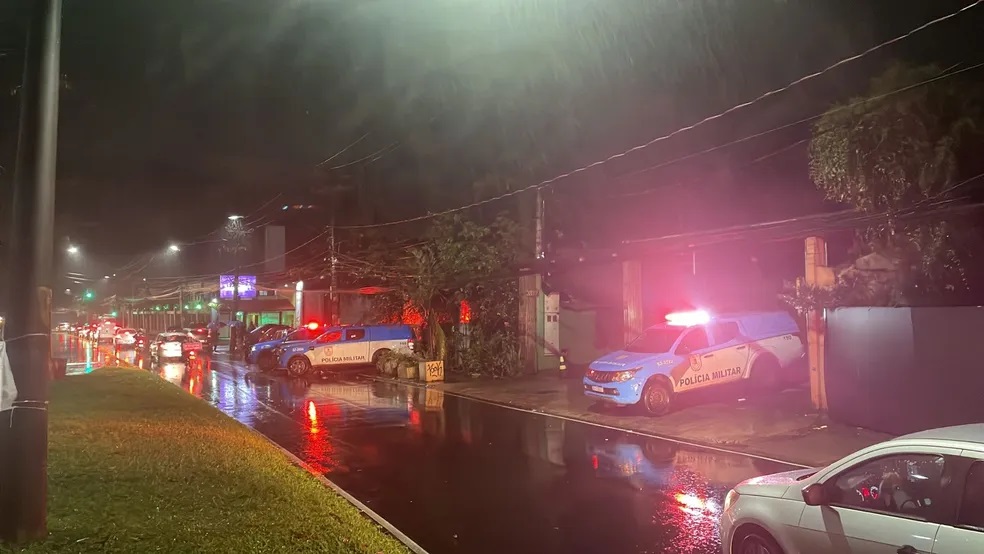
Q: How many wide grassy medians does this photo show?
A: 1